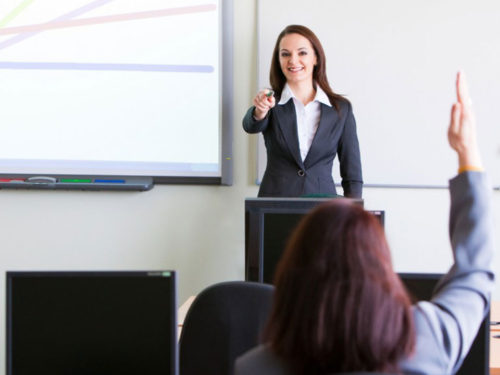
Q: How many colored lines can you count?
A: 4